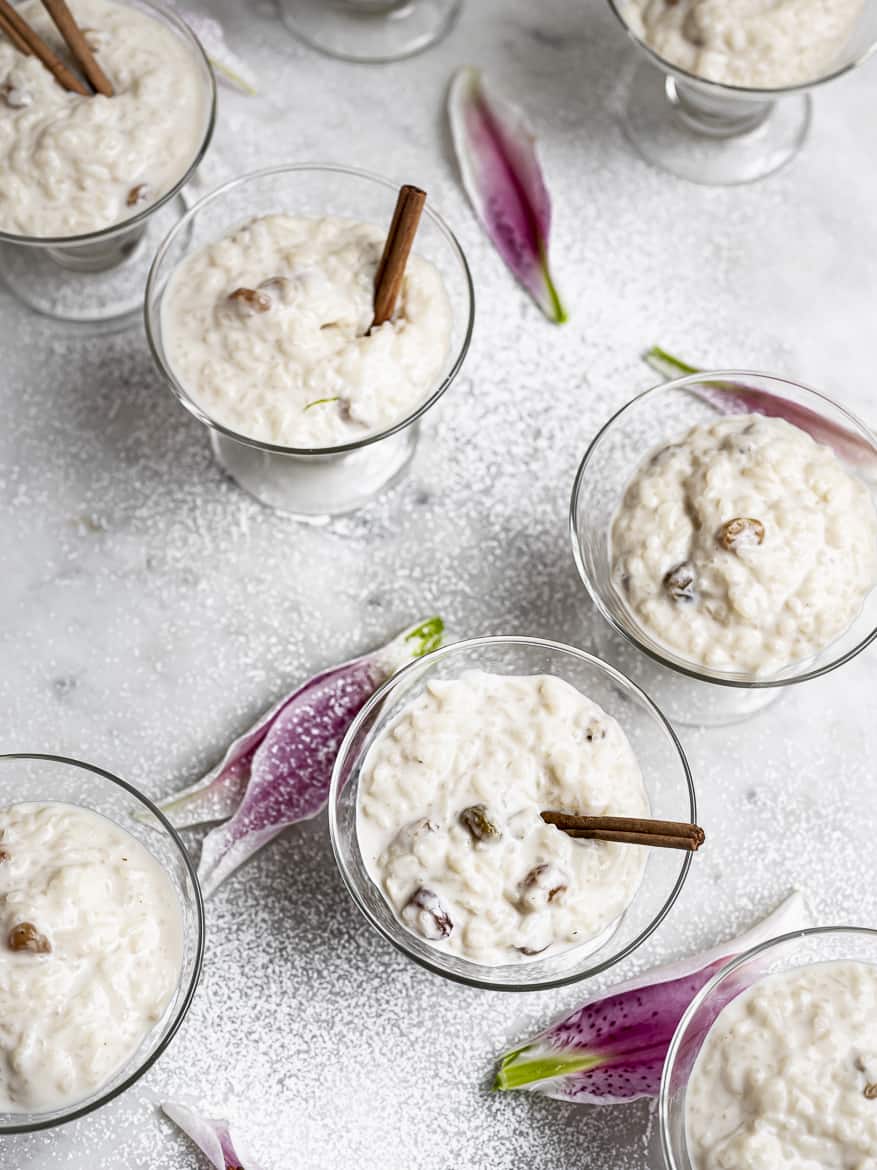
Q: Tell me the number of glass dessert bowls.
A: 8